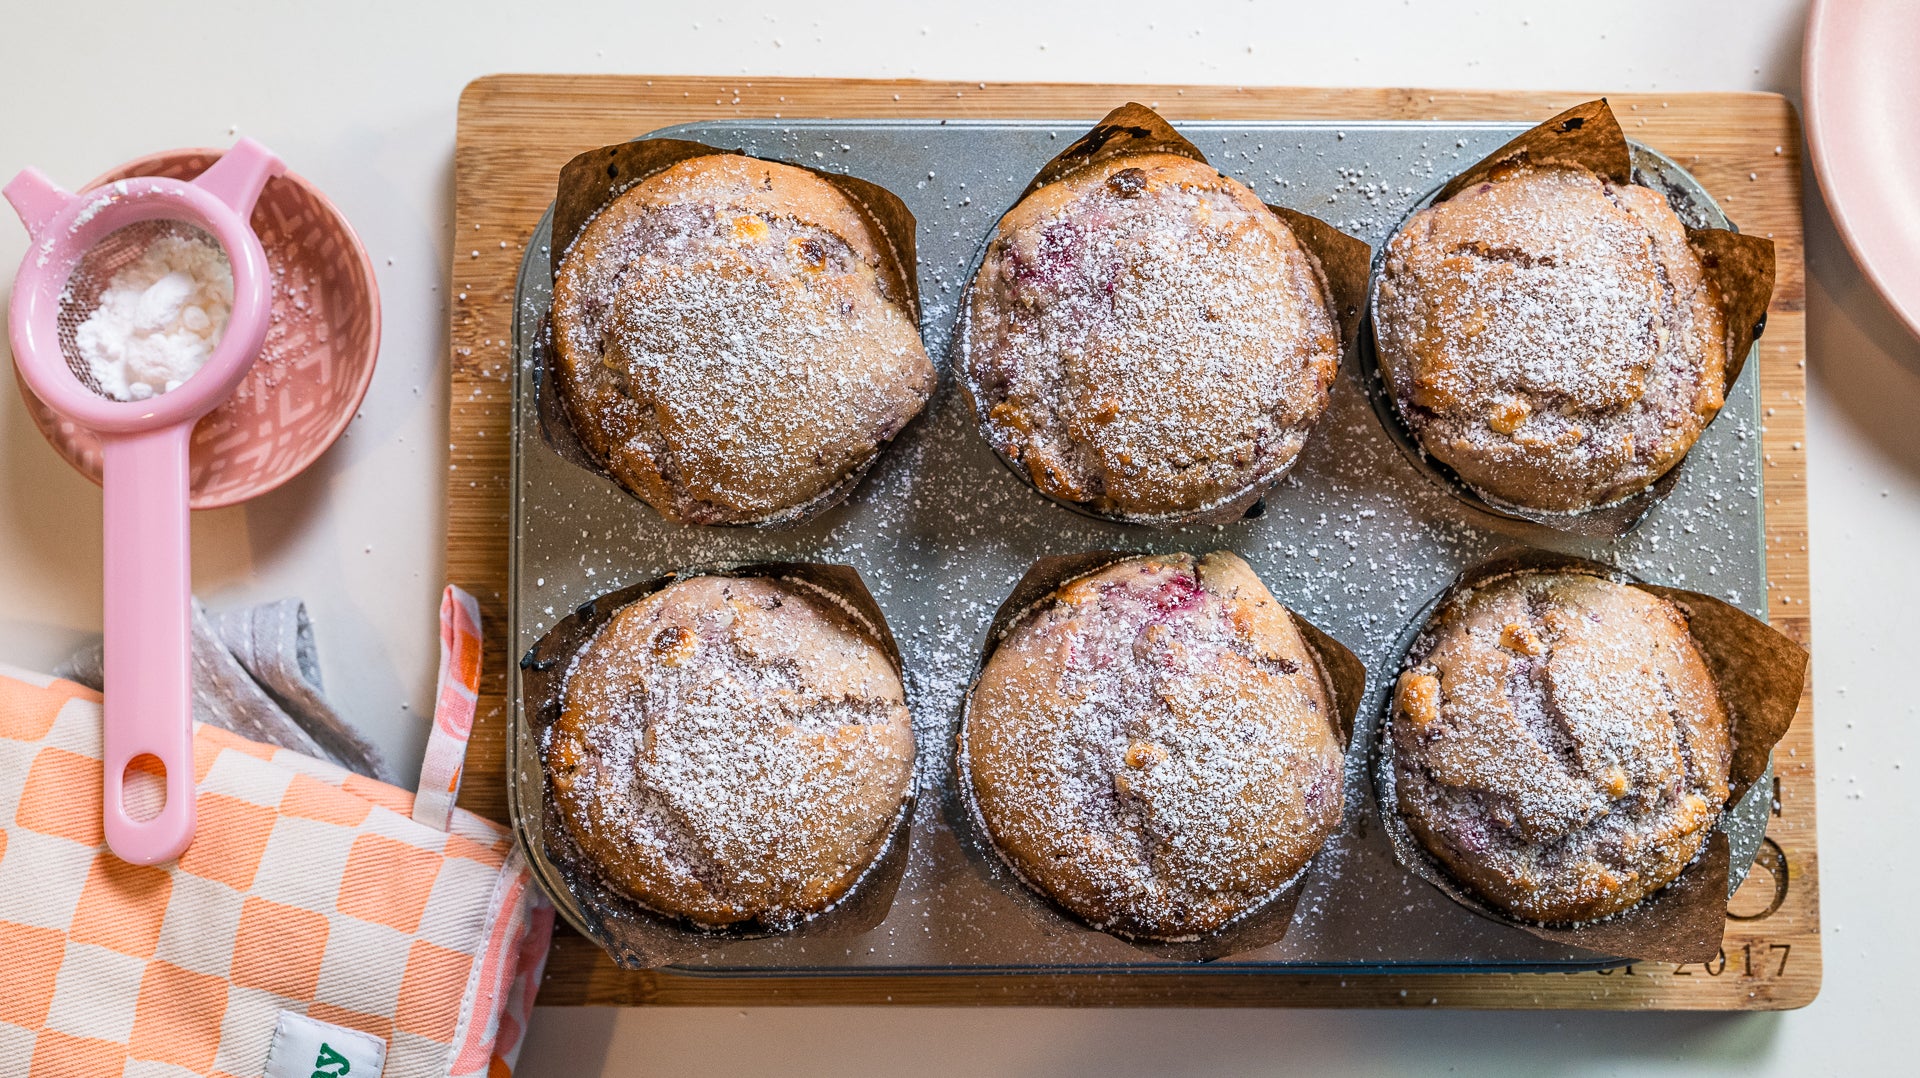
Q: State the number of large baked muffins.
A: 6